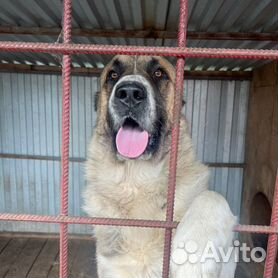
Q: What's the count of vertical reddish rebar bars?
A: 3